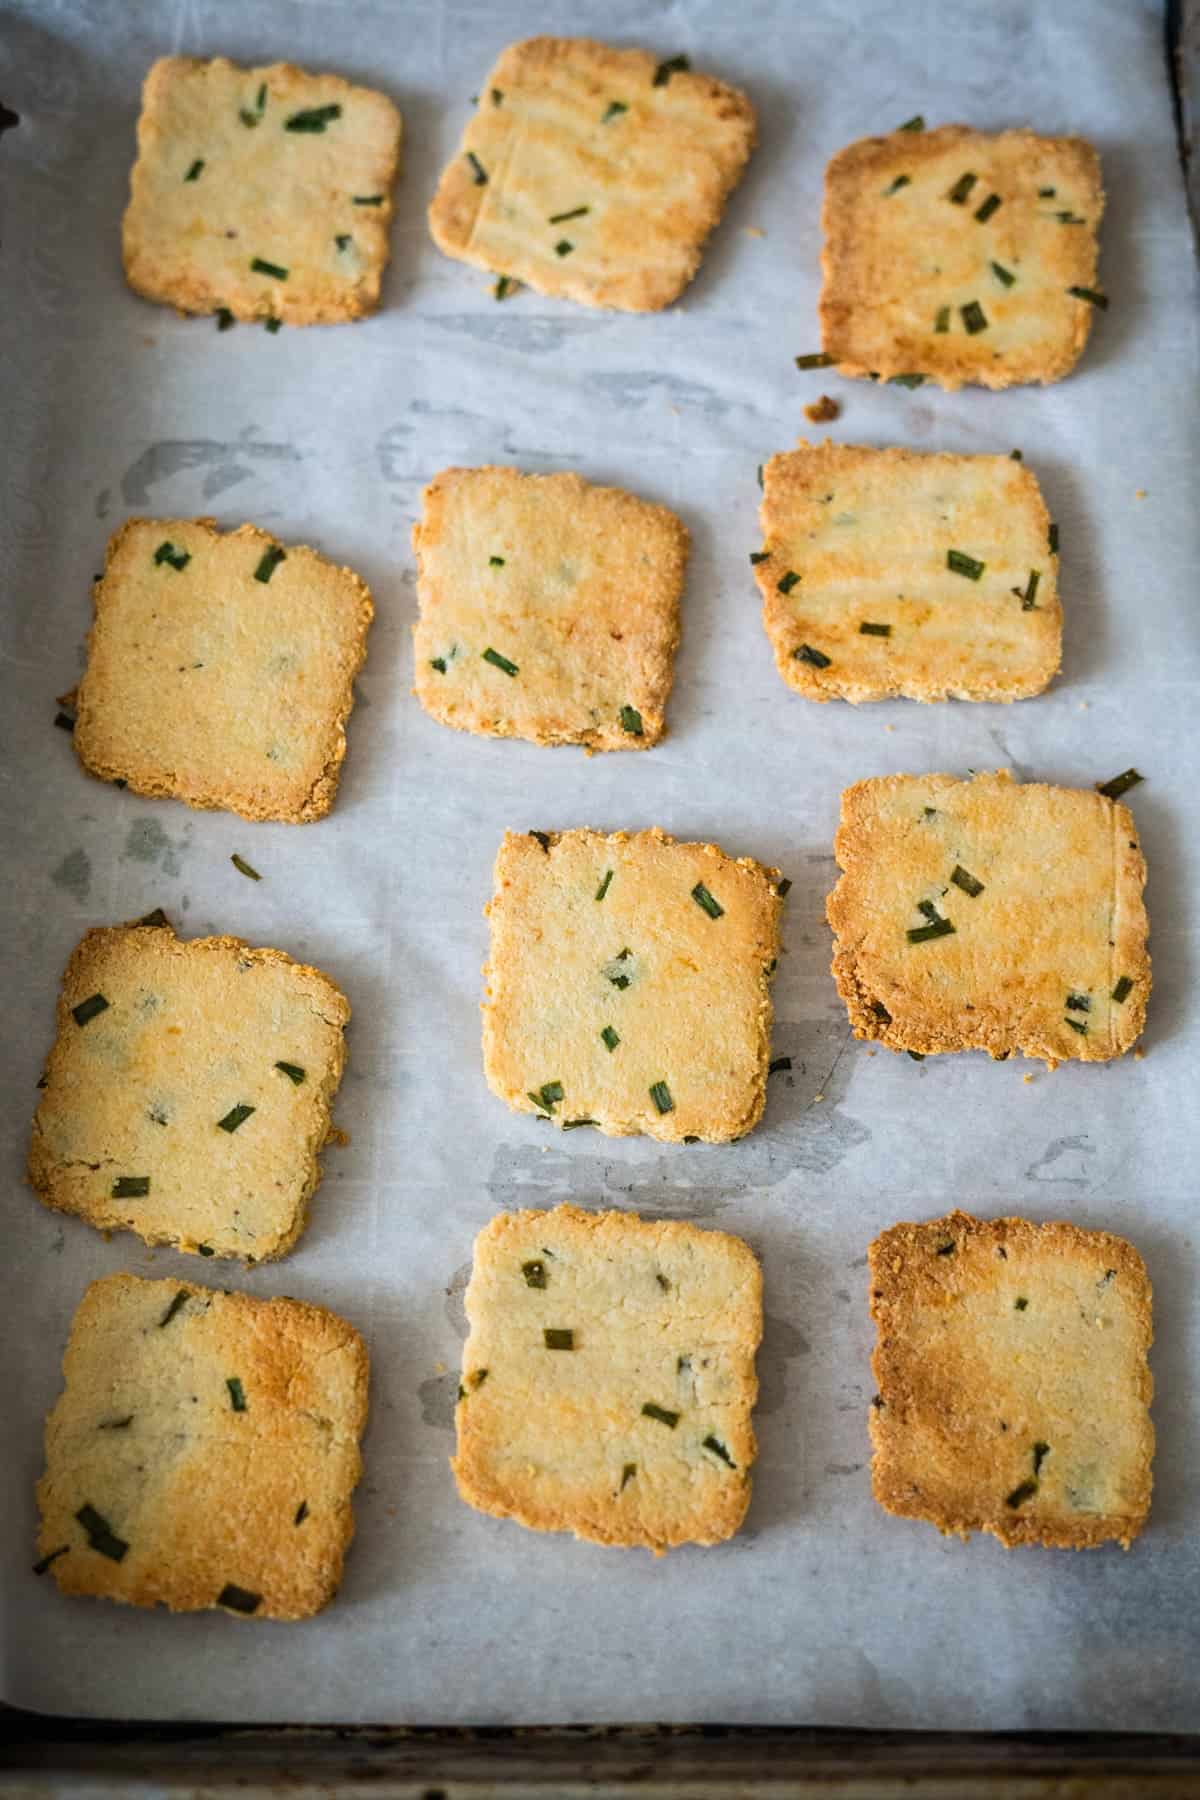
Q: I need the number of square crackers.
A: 12